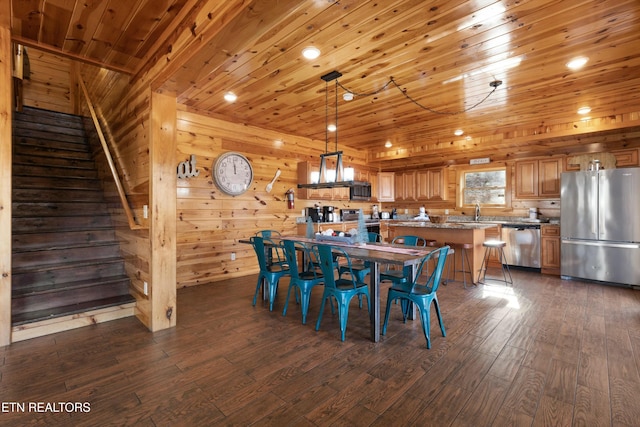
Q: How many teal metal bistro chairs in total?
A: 8